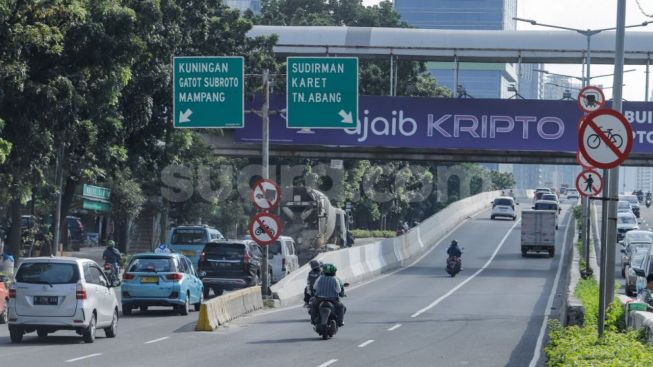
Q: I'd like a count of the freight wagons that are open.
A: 0